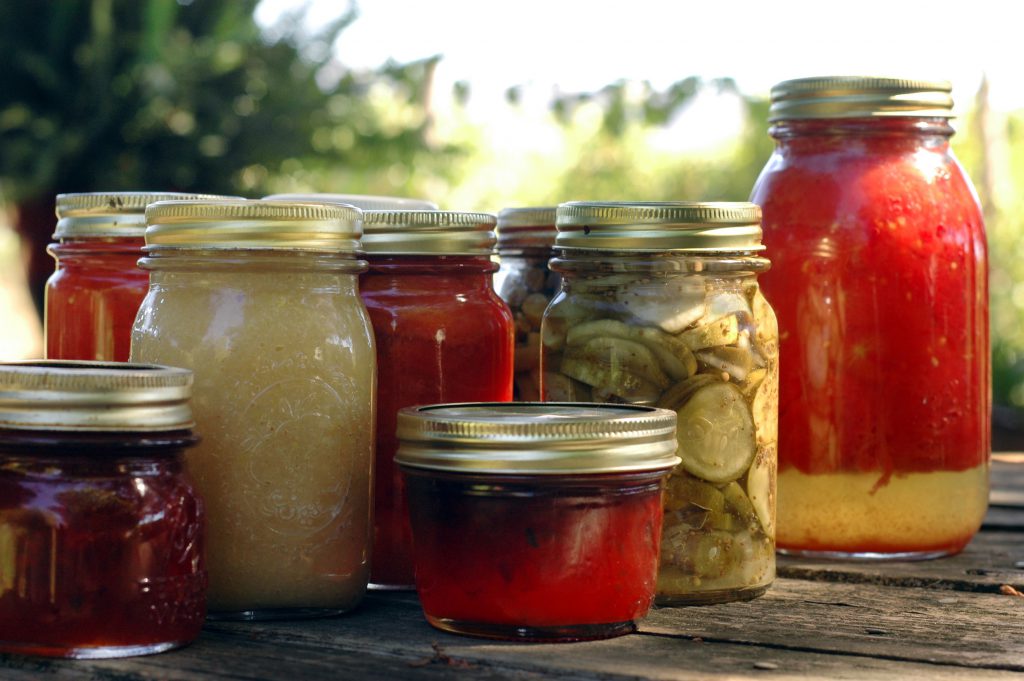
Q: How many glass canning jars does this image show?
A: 9